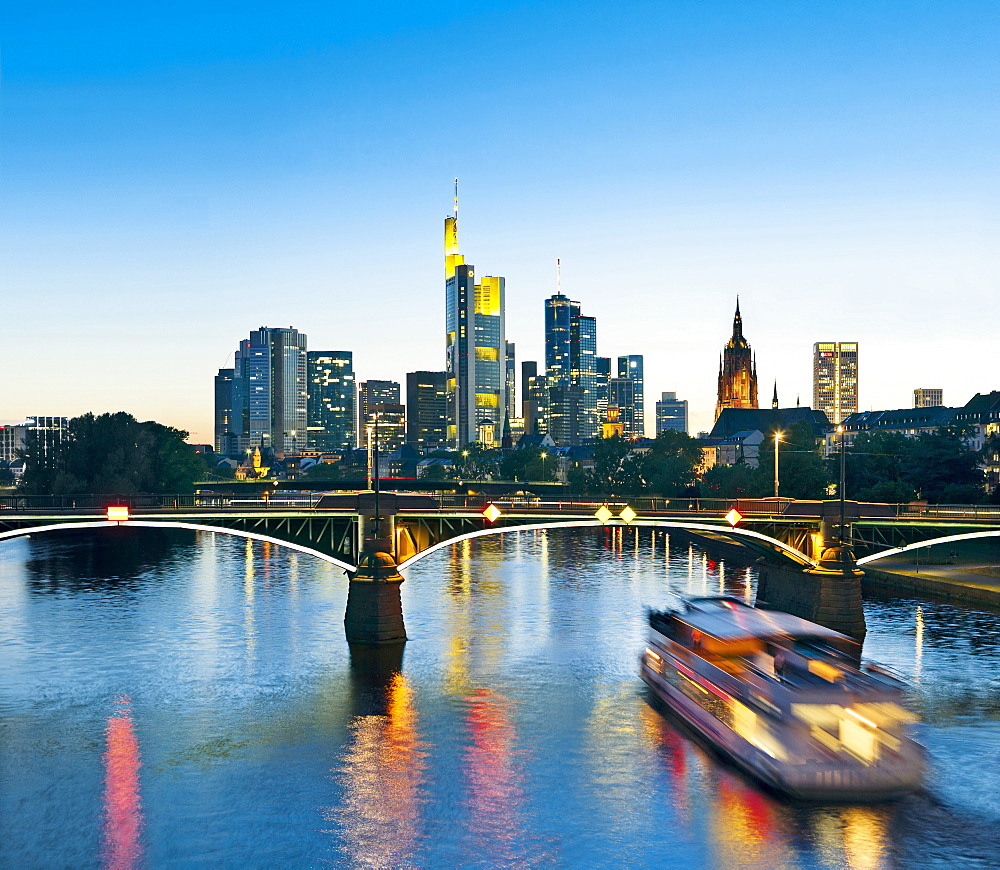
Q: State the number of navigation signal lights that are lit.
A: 5